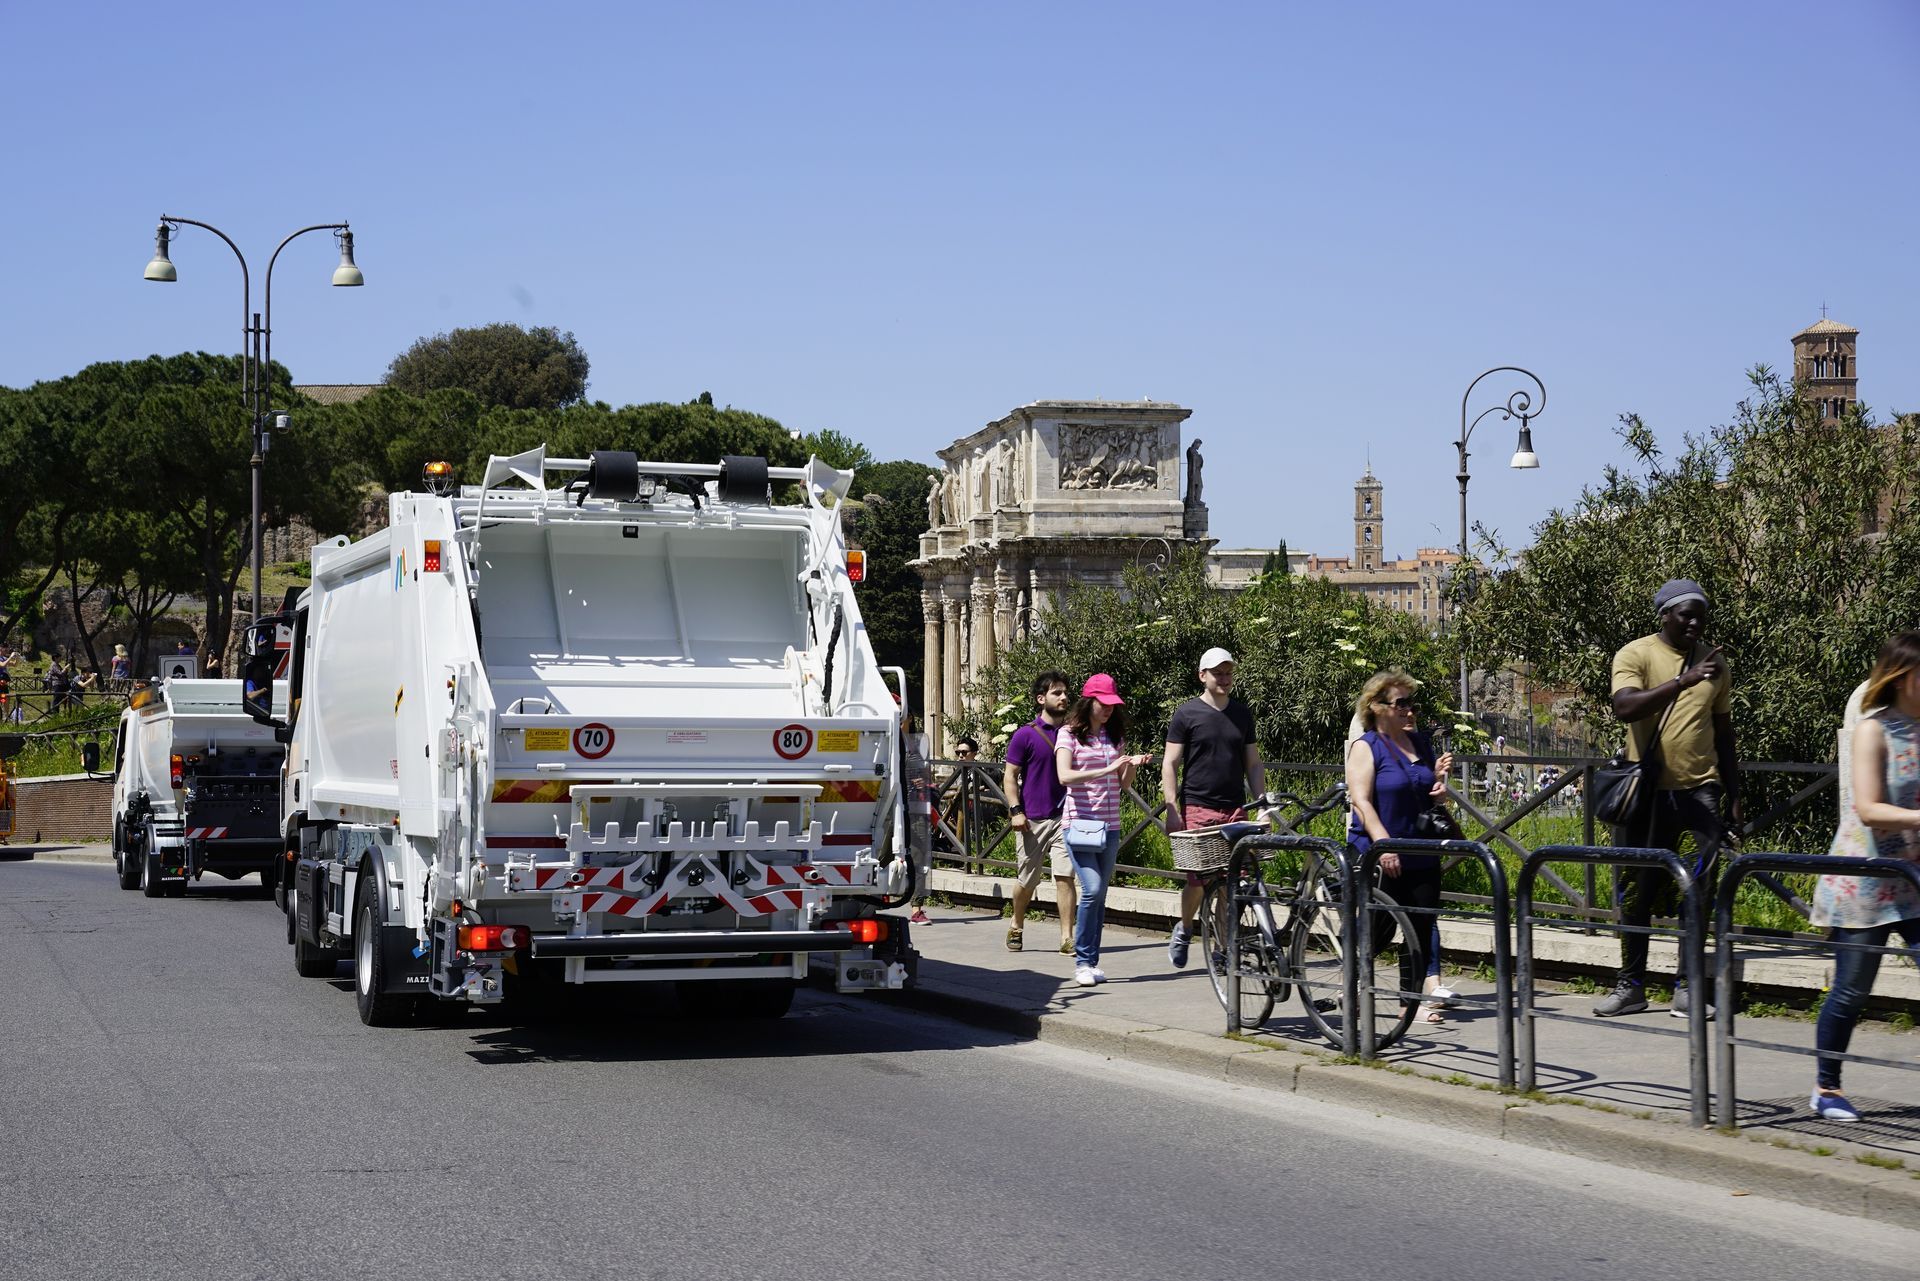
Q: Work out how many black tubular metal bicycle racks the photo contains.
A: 4